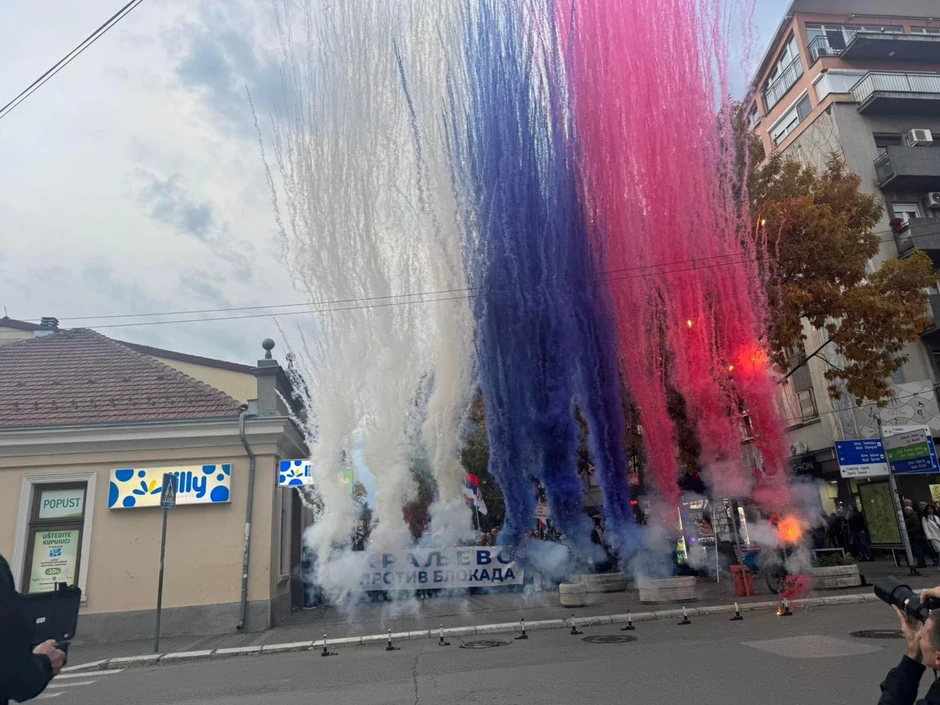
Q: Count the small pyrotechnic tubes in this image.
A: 9